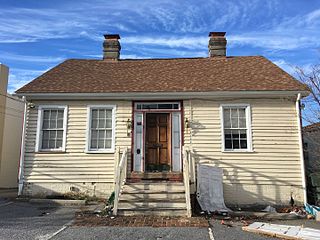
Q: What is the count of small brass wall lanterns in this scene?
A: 2